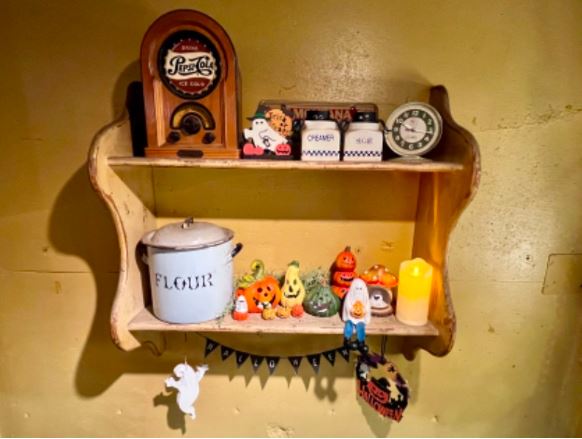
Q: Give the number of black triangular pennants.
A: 9